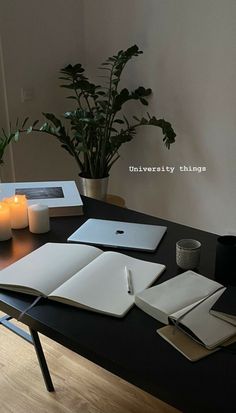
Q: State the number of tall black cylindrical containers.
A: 1